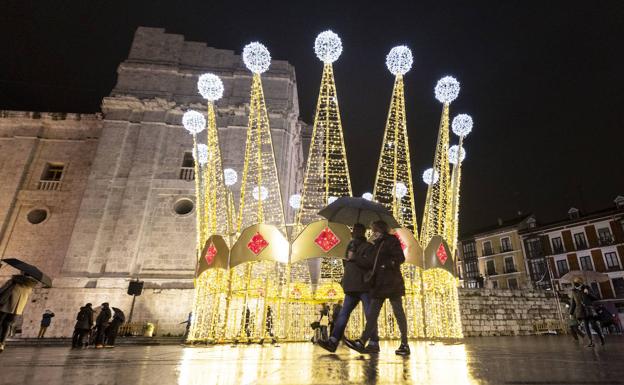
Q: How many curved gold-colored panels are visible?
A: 5